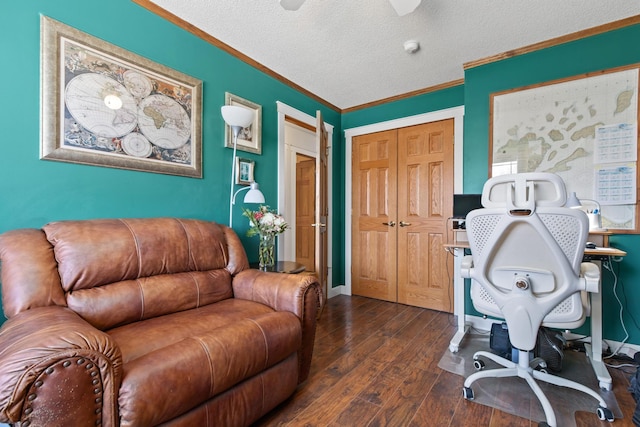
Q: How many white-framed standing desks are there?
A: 1